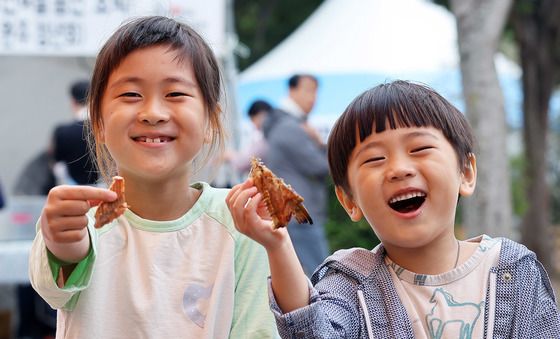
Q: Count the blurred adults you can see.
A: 3